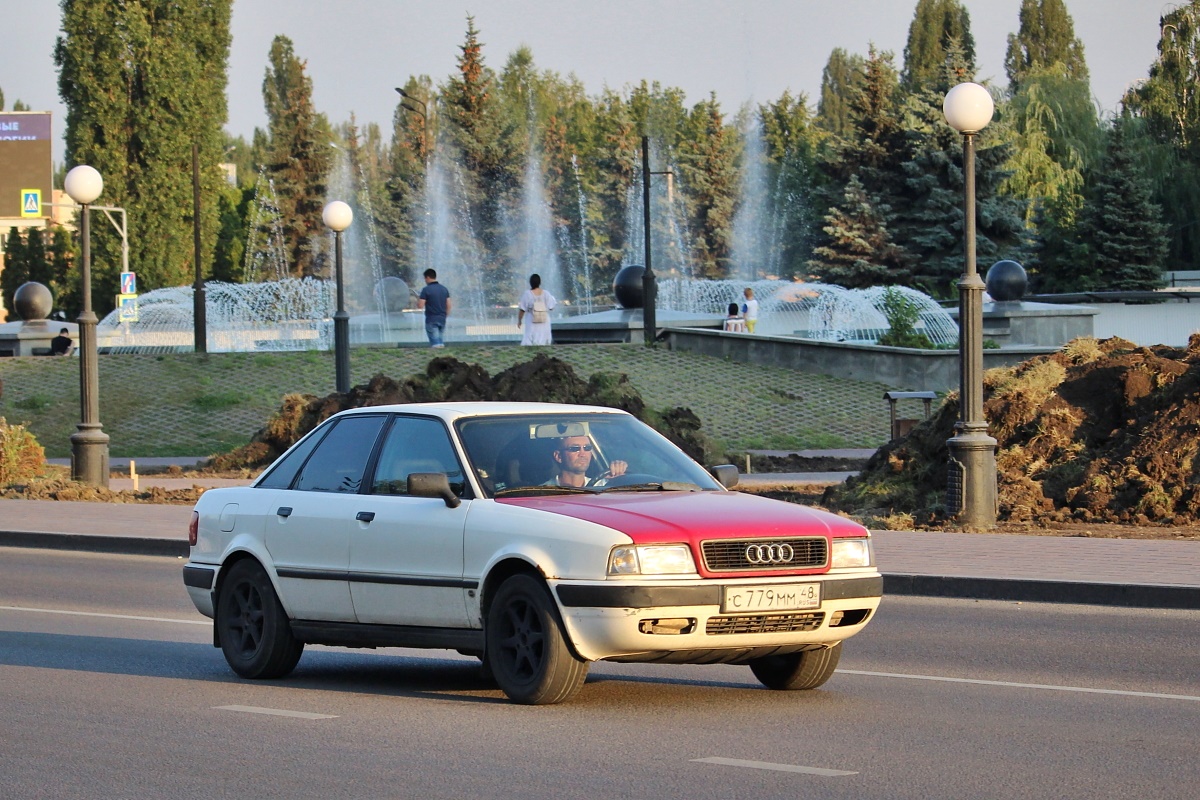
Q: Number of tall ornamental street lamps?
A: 3